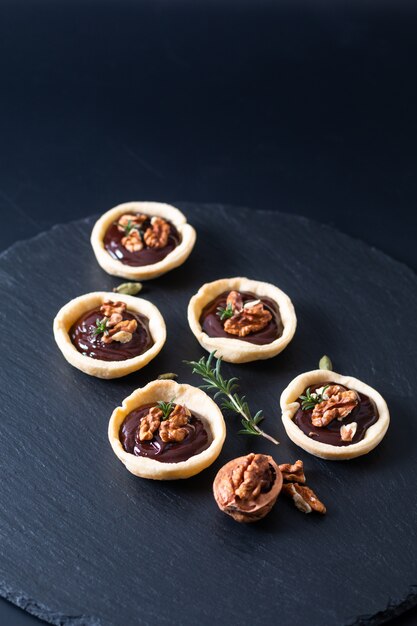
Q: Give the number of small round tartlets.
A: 5